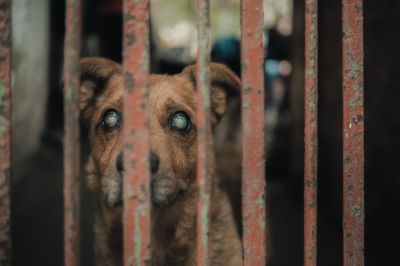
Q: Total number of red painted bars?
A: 7